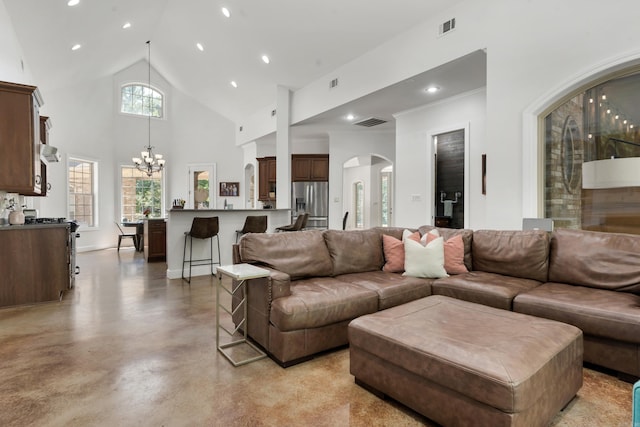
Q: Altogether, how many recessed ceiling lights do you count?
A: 9